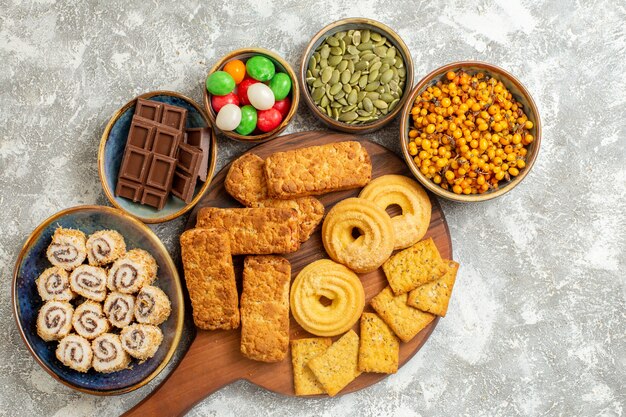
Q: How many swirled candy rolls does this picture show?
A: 12